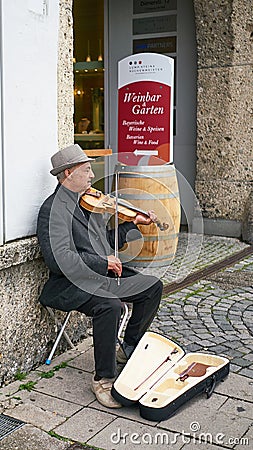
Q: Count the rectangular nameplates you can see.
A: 3